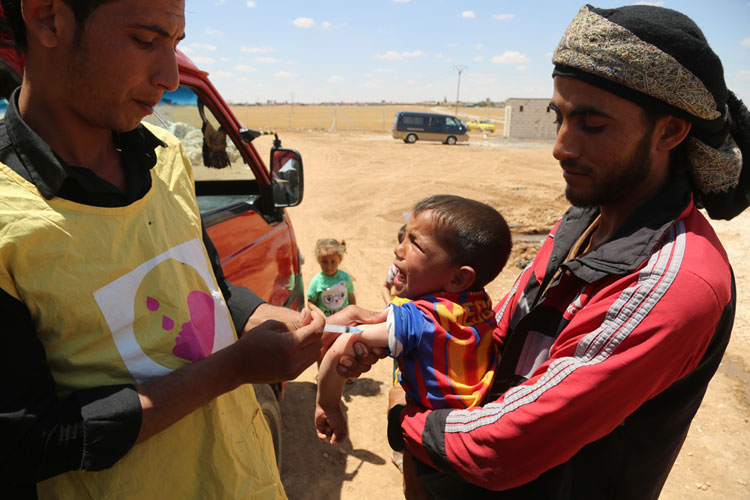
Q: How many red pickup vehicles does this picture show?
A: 1